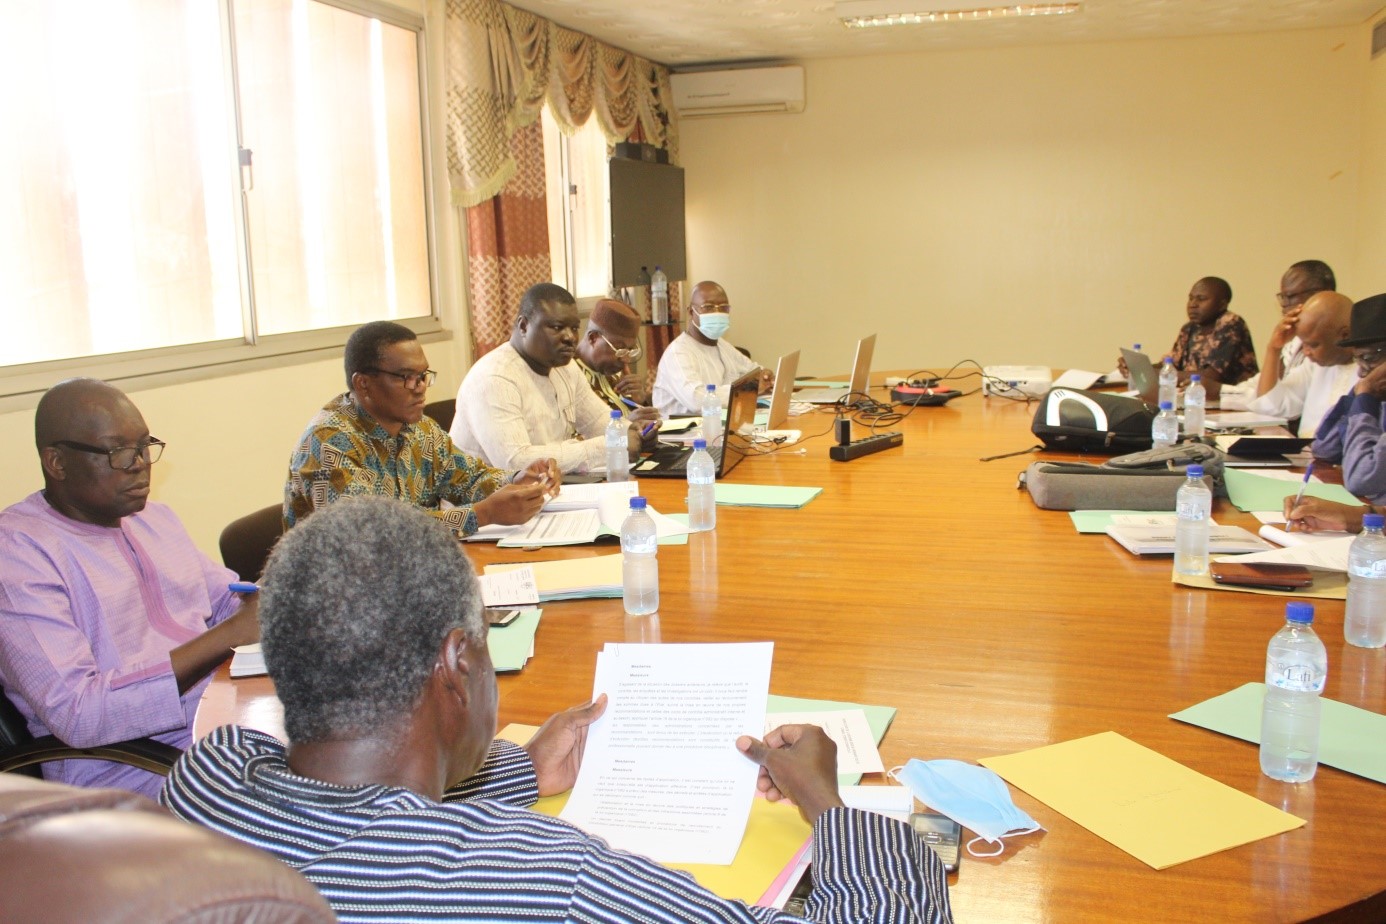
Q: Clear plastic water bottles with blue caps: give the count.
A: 12